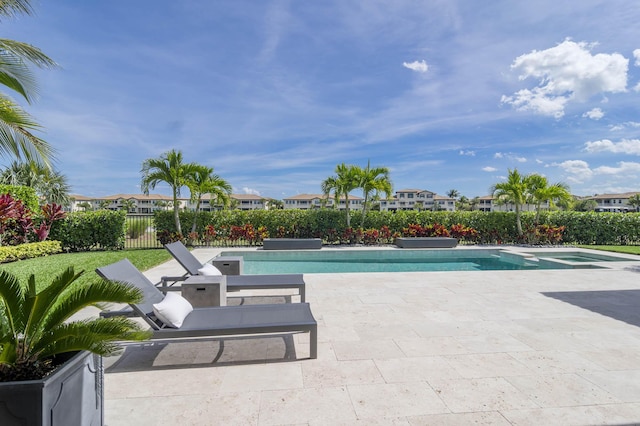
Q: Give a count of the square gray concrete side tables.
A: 2